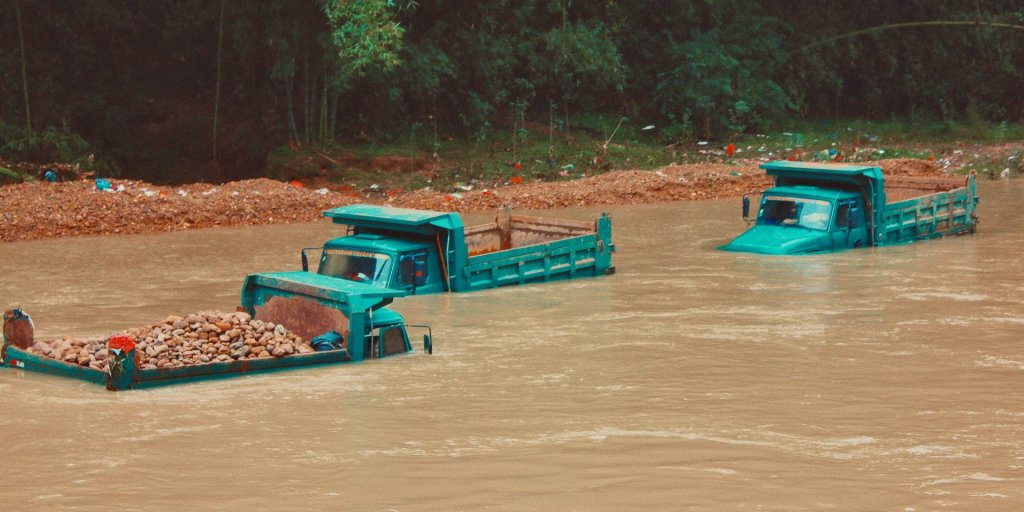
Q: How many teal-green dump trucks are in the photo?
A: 3